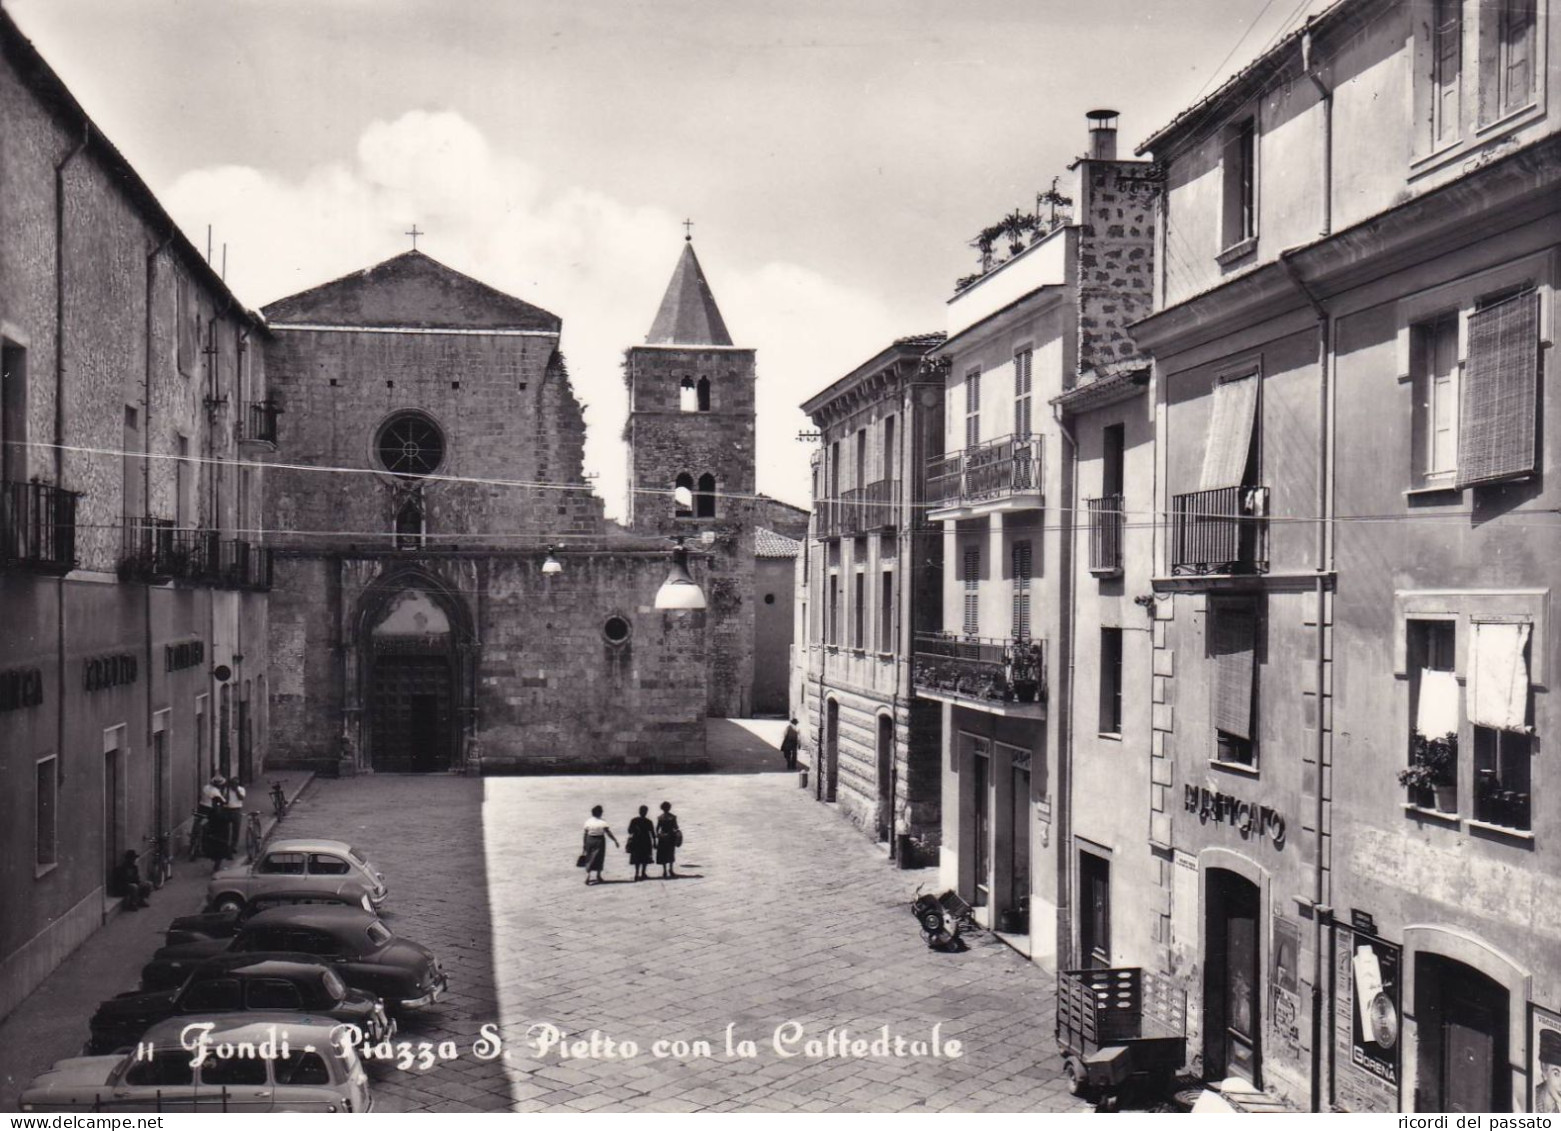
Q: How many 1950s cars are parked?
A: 5